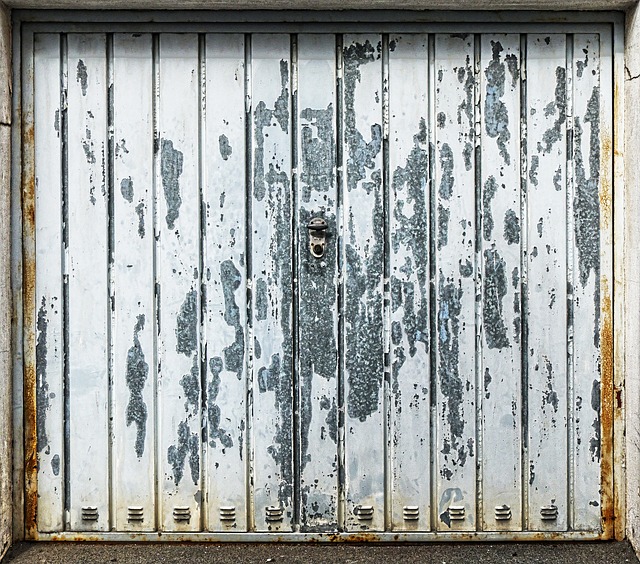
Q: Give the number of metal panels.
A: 13